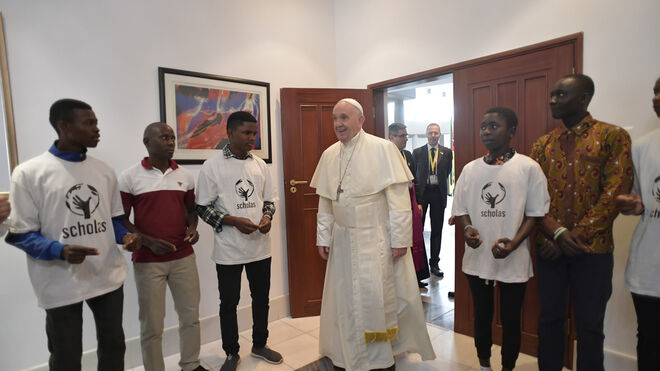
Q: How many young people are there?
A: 6